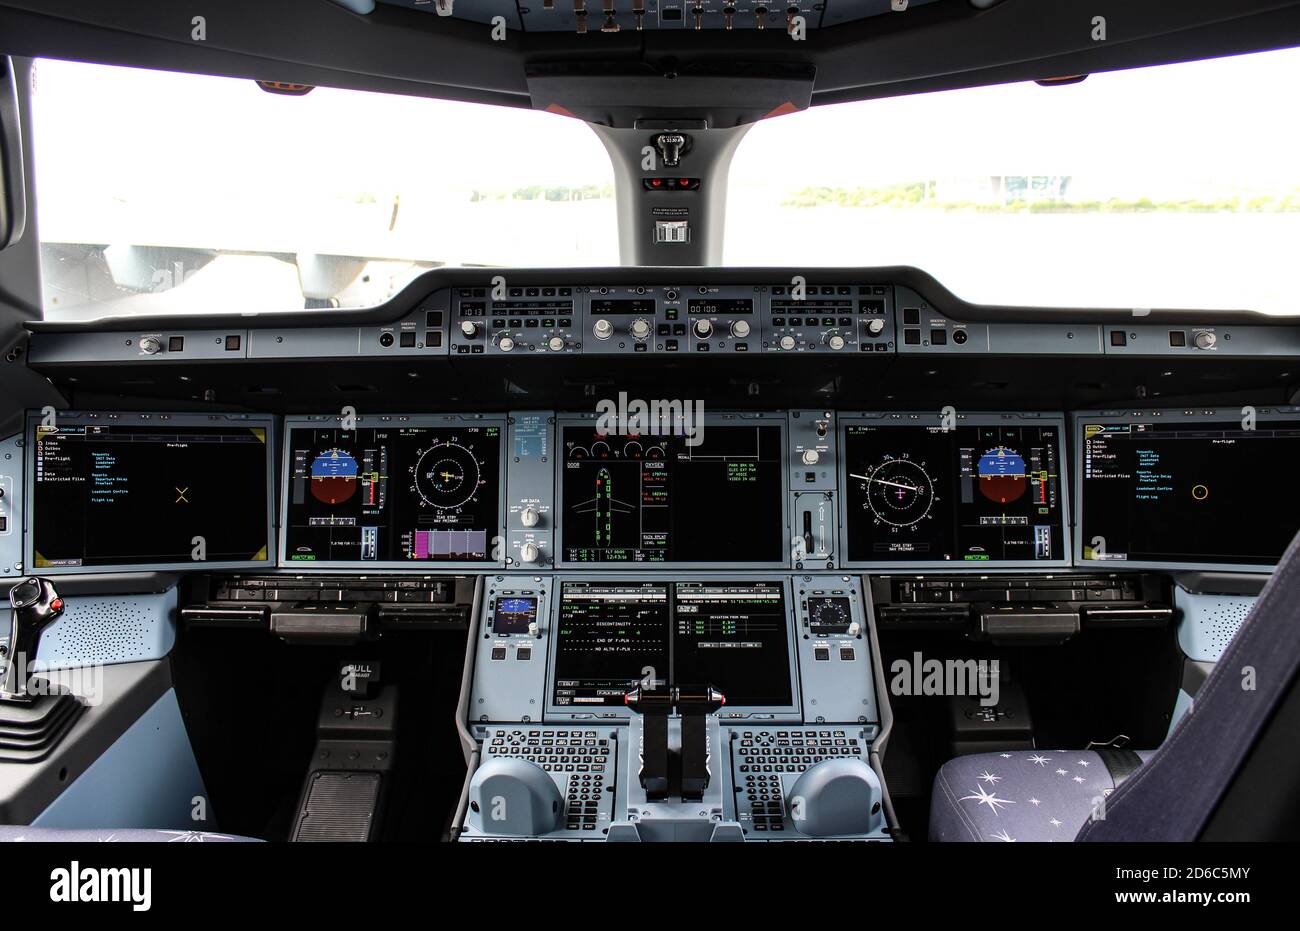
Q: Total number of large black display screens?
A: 6